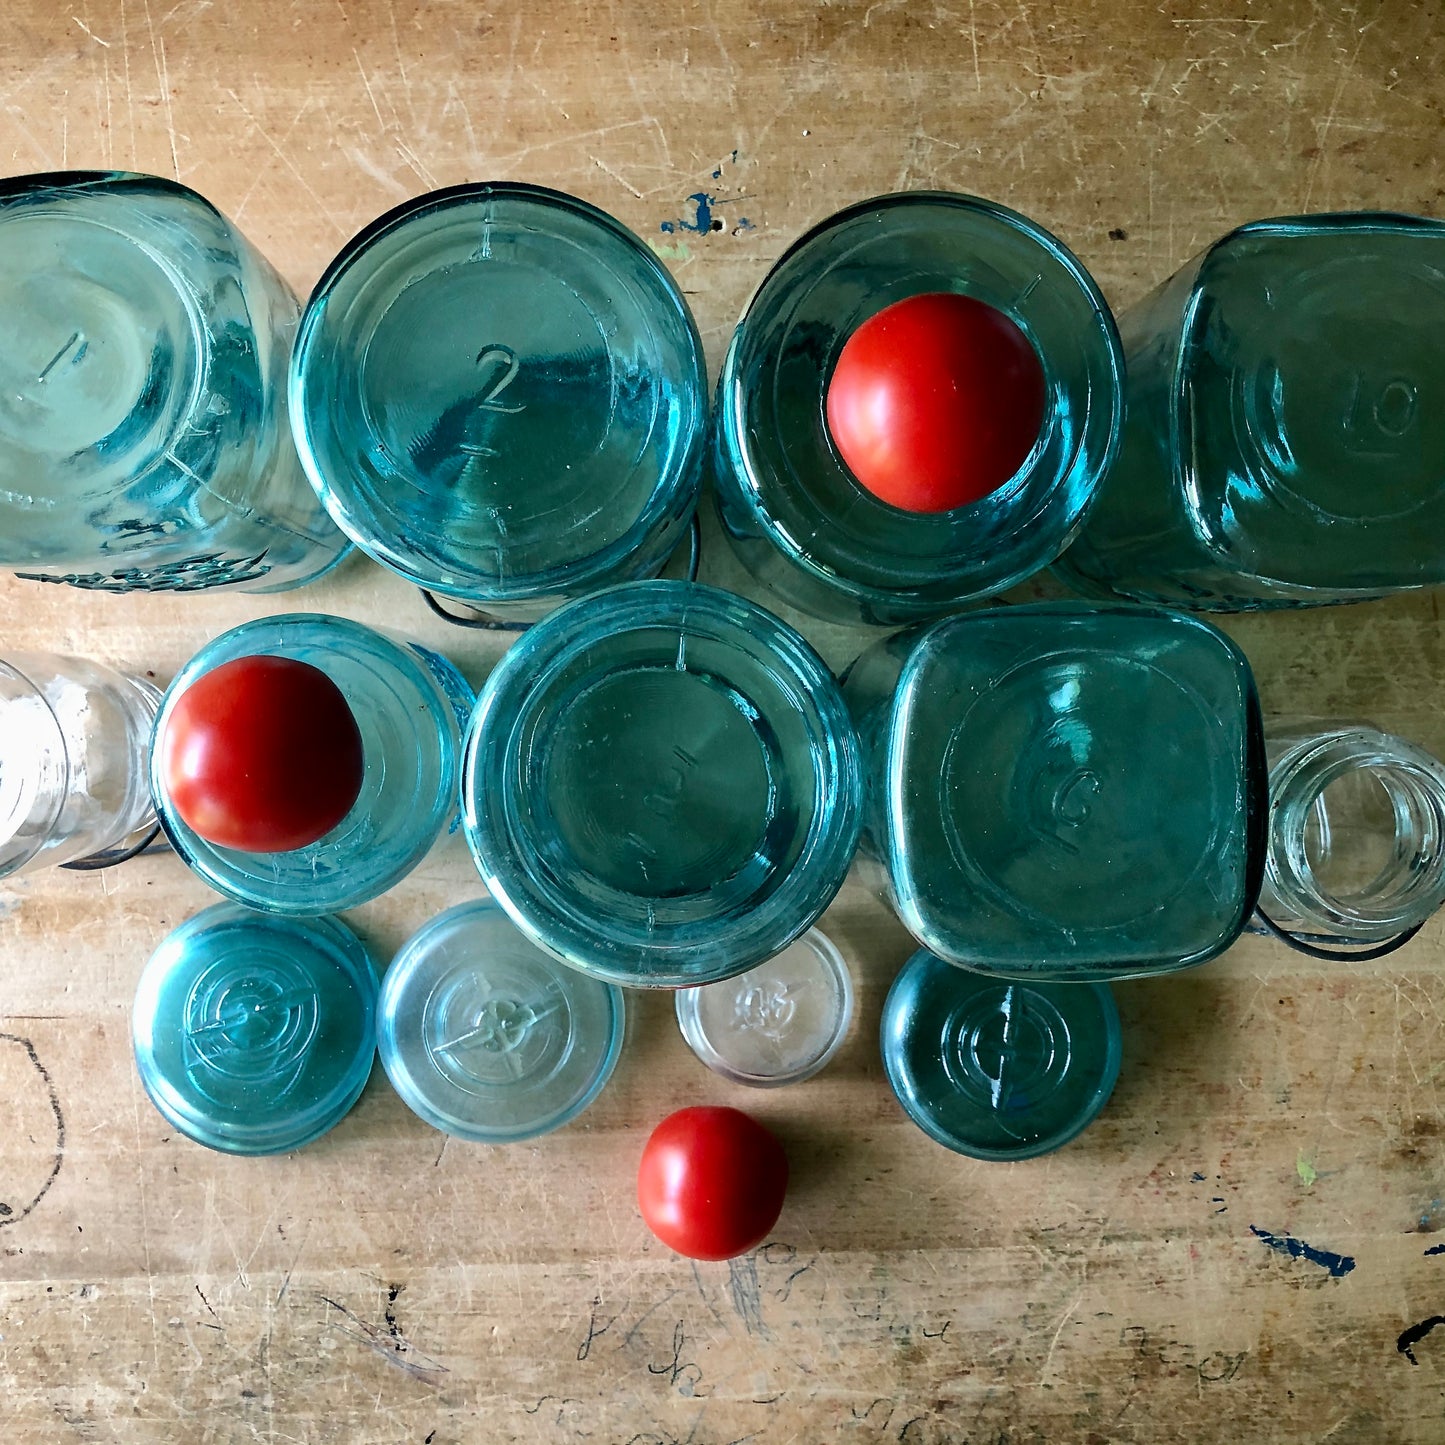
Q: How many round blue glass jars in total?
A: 4